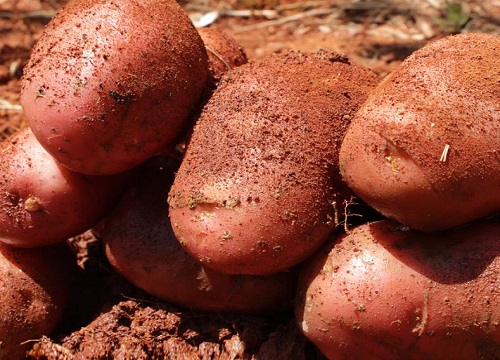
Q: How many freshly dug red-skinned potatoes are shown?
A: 8